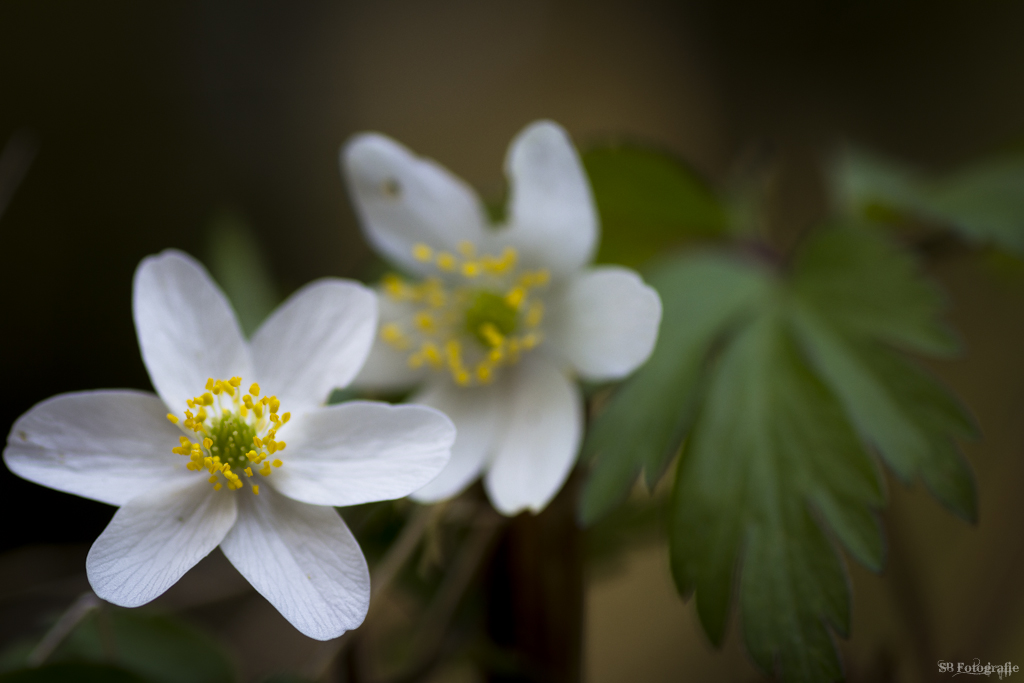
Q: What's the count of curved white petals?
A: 12